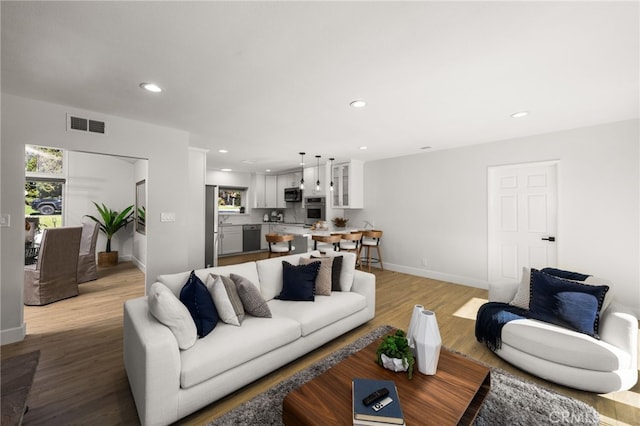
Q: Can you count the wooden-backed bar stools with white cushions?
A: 4